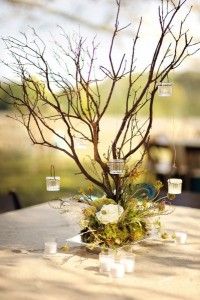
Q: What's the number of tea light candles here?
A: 9